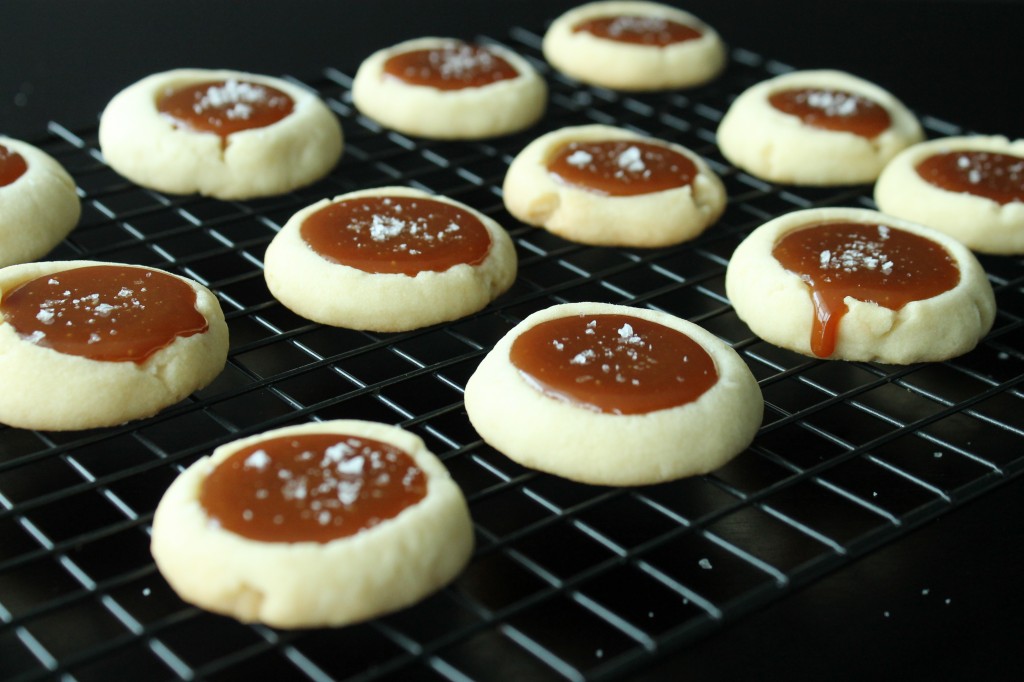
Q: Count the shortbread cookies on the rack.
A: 12